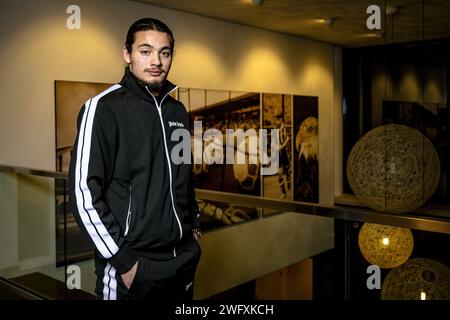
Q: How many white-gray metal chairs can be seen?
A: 0